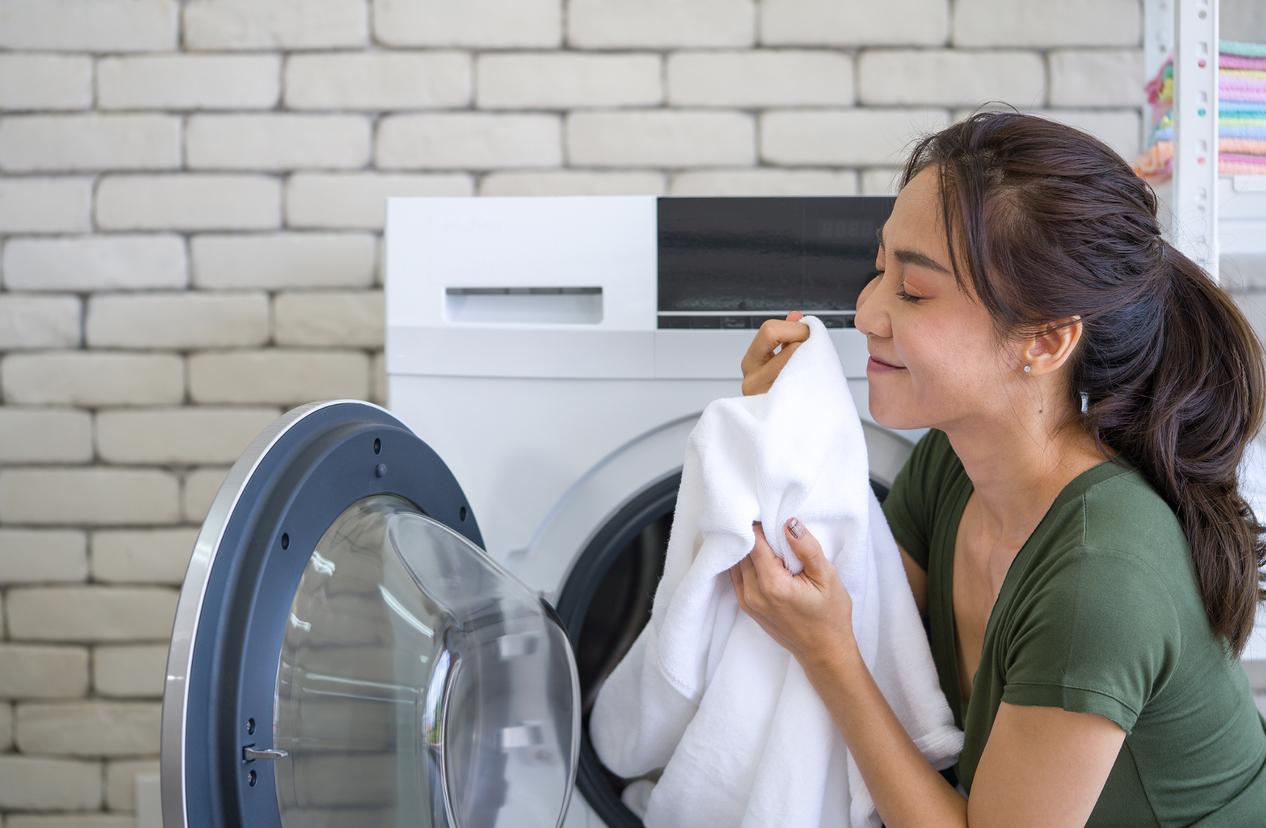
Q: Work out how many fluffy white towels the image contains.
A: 1